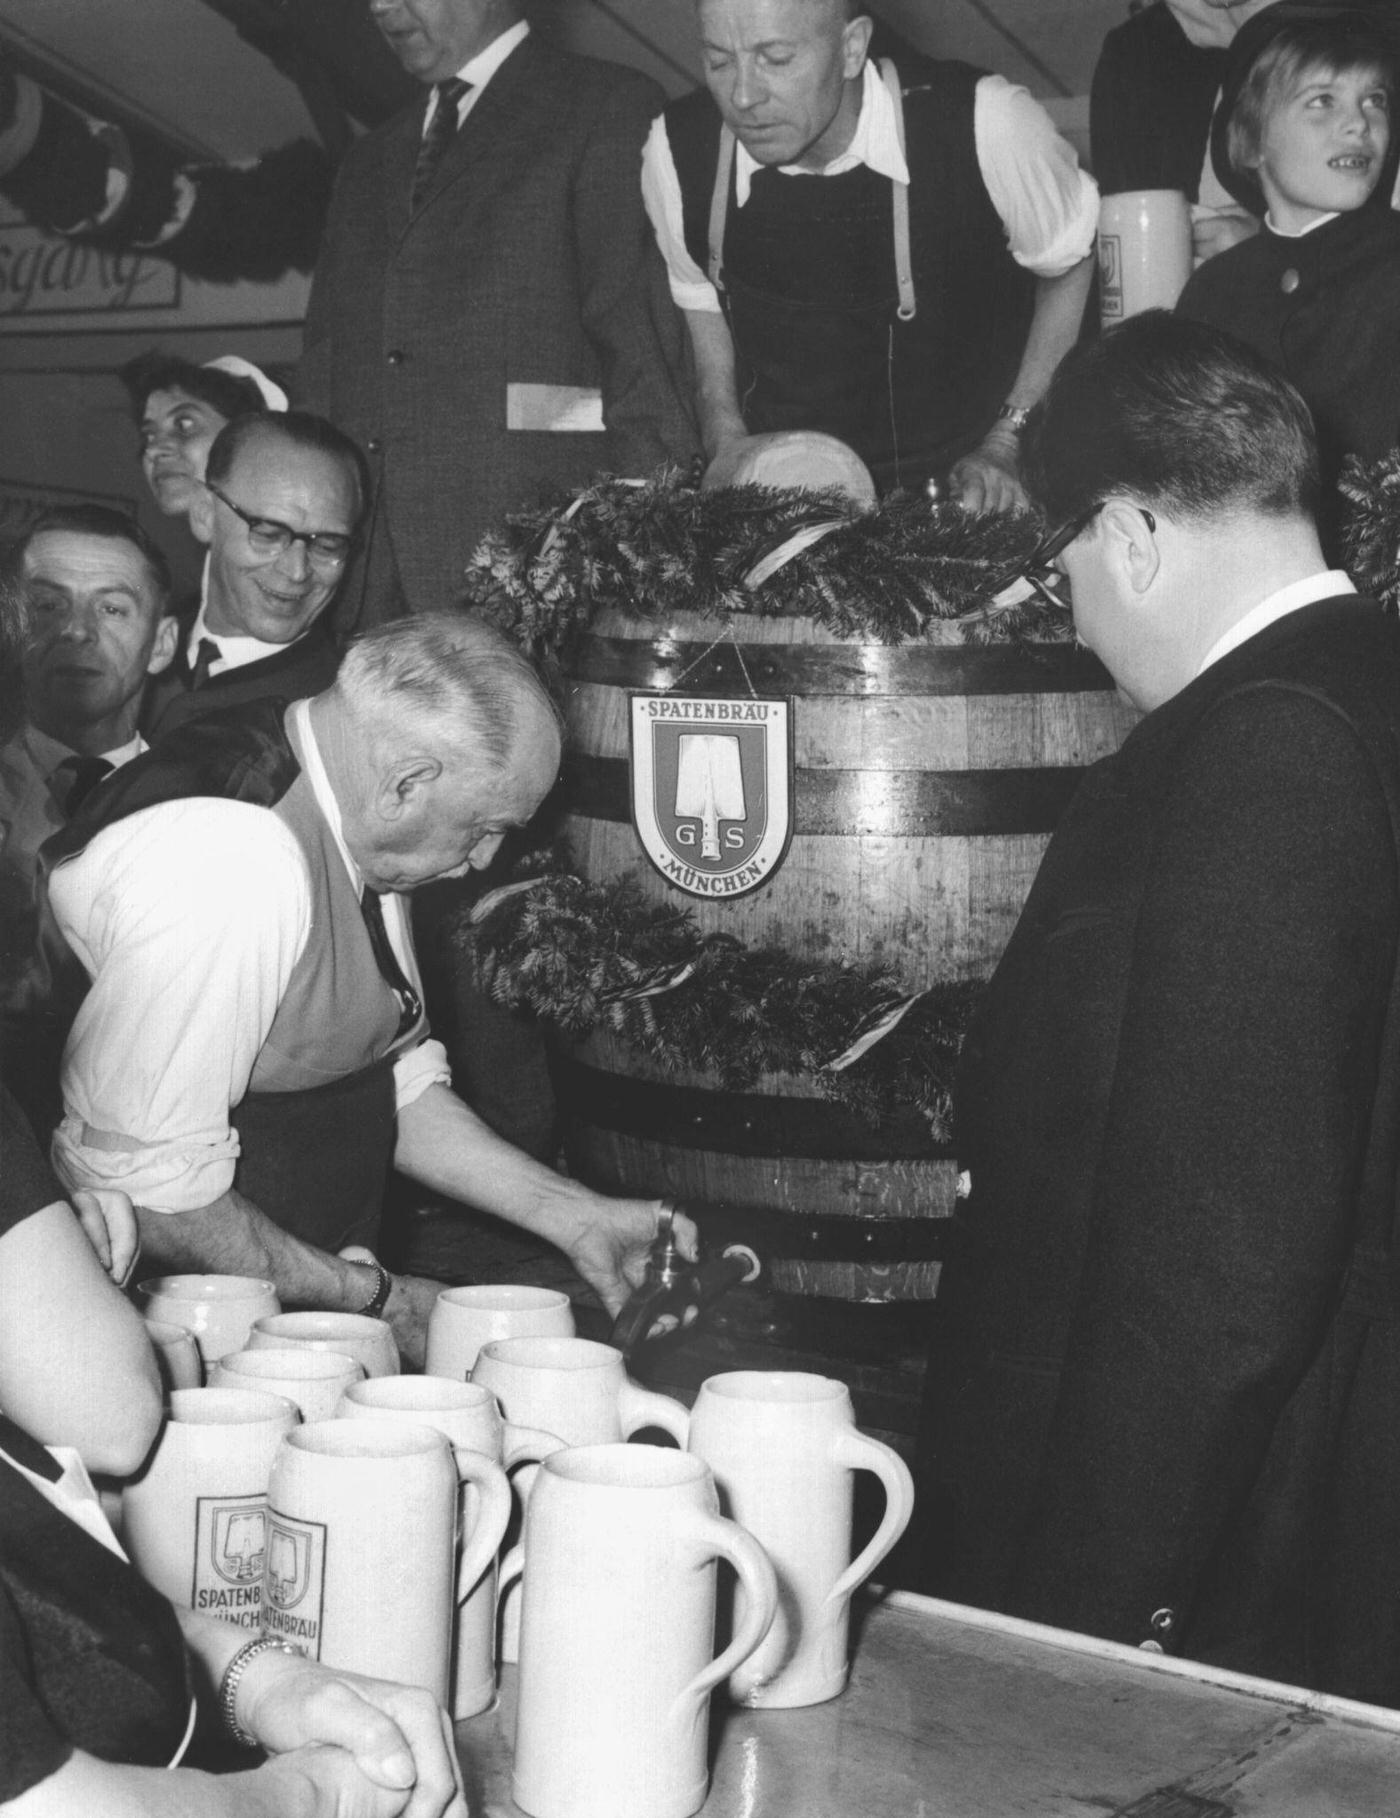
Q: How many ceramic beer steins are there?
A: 12